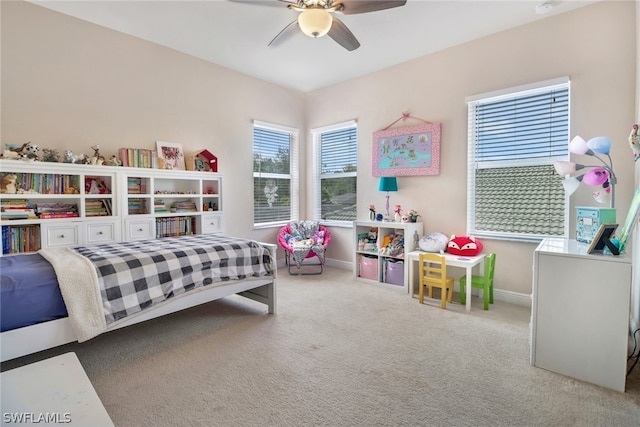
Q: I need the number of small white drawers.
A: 4